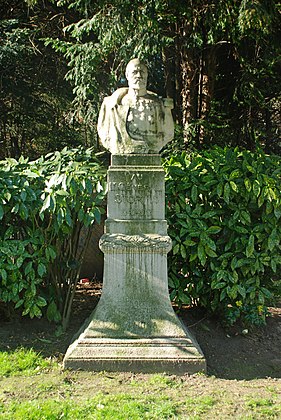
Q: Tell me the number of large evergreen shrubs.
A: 2